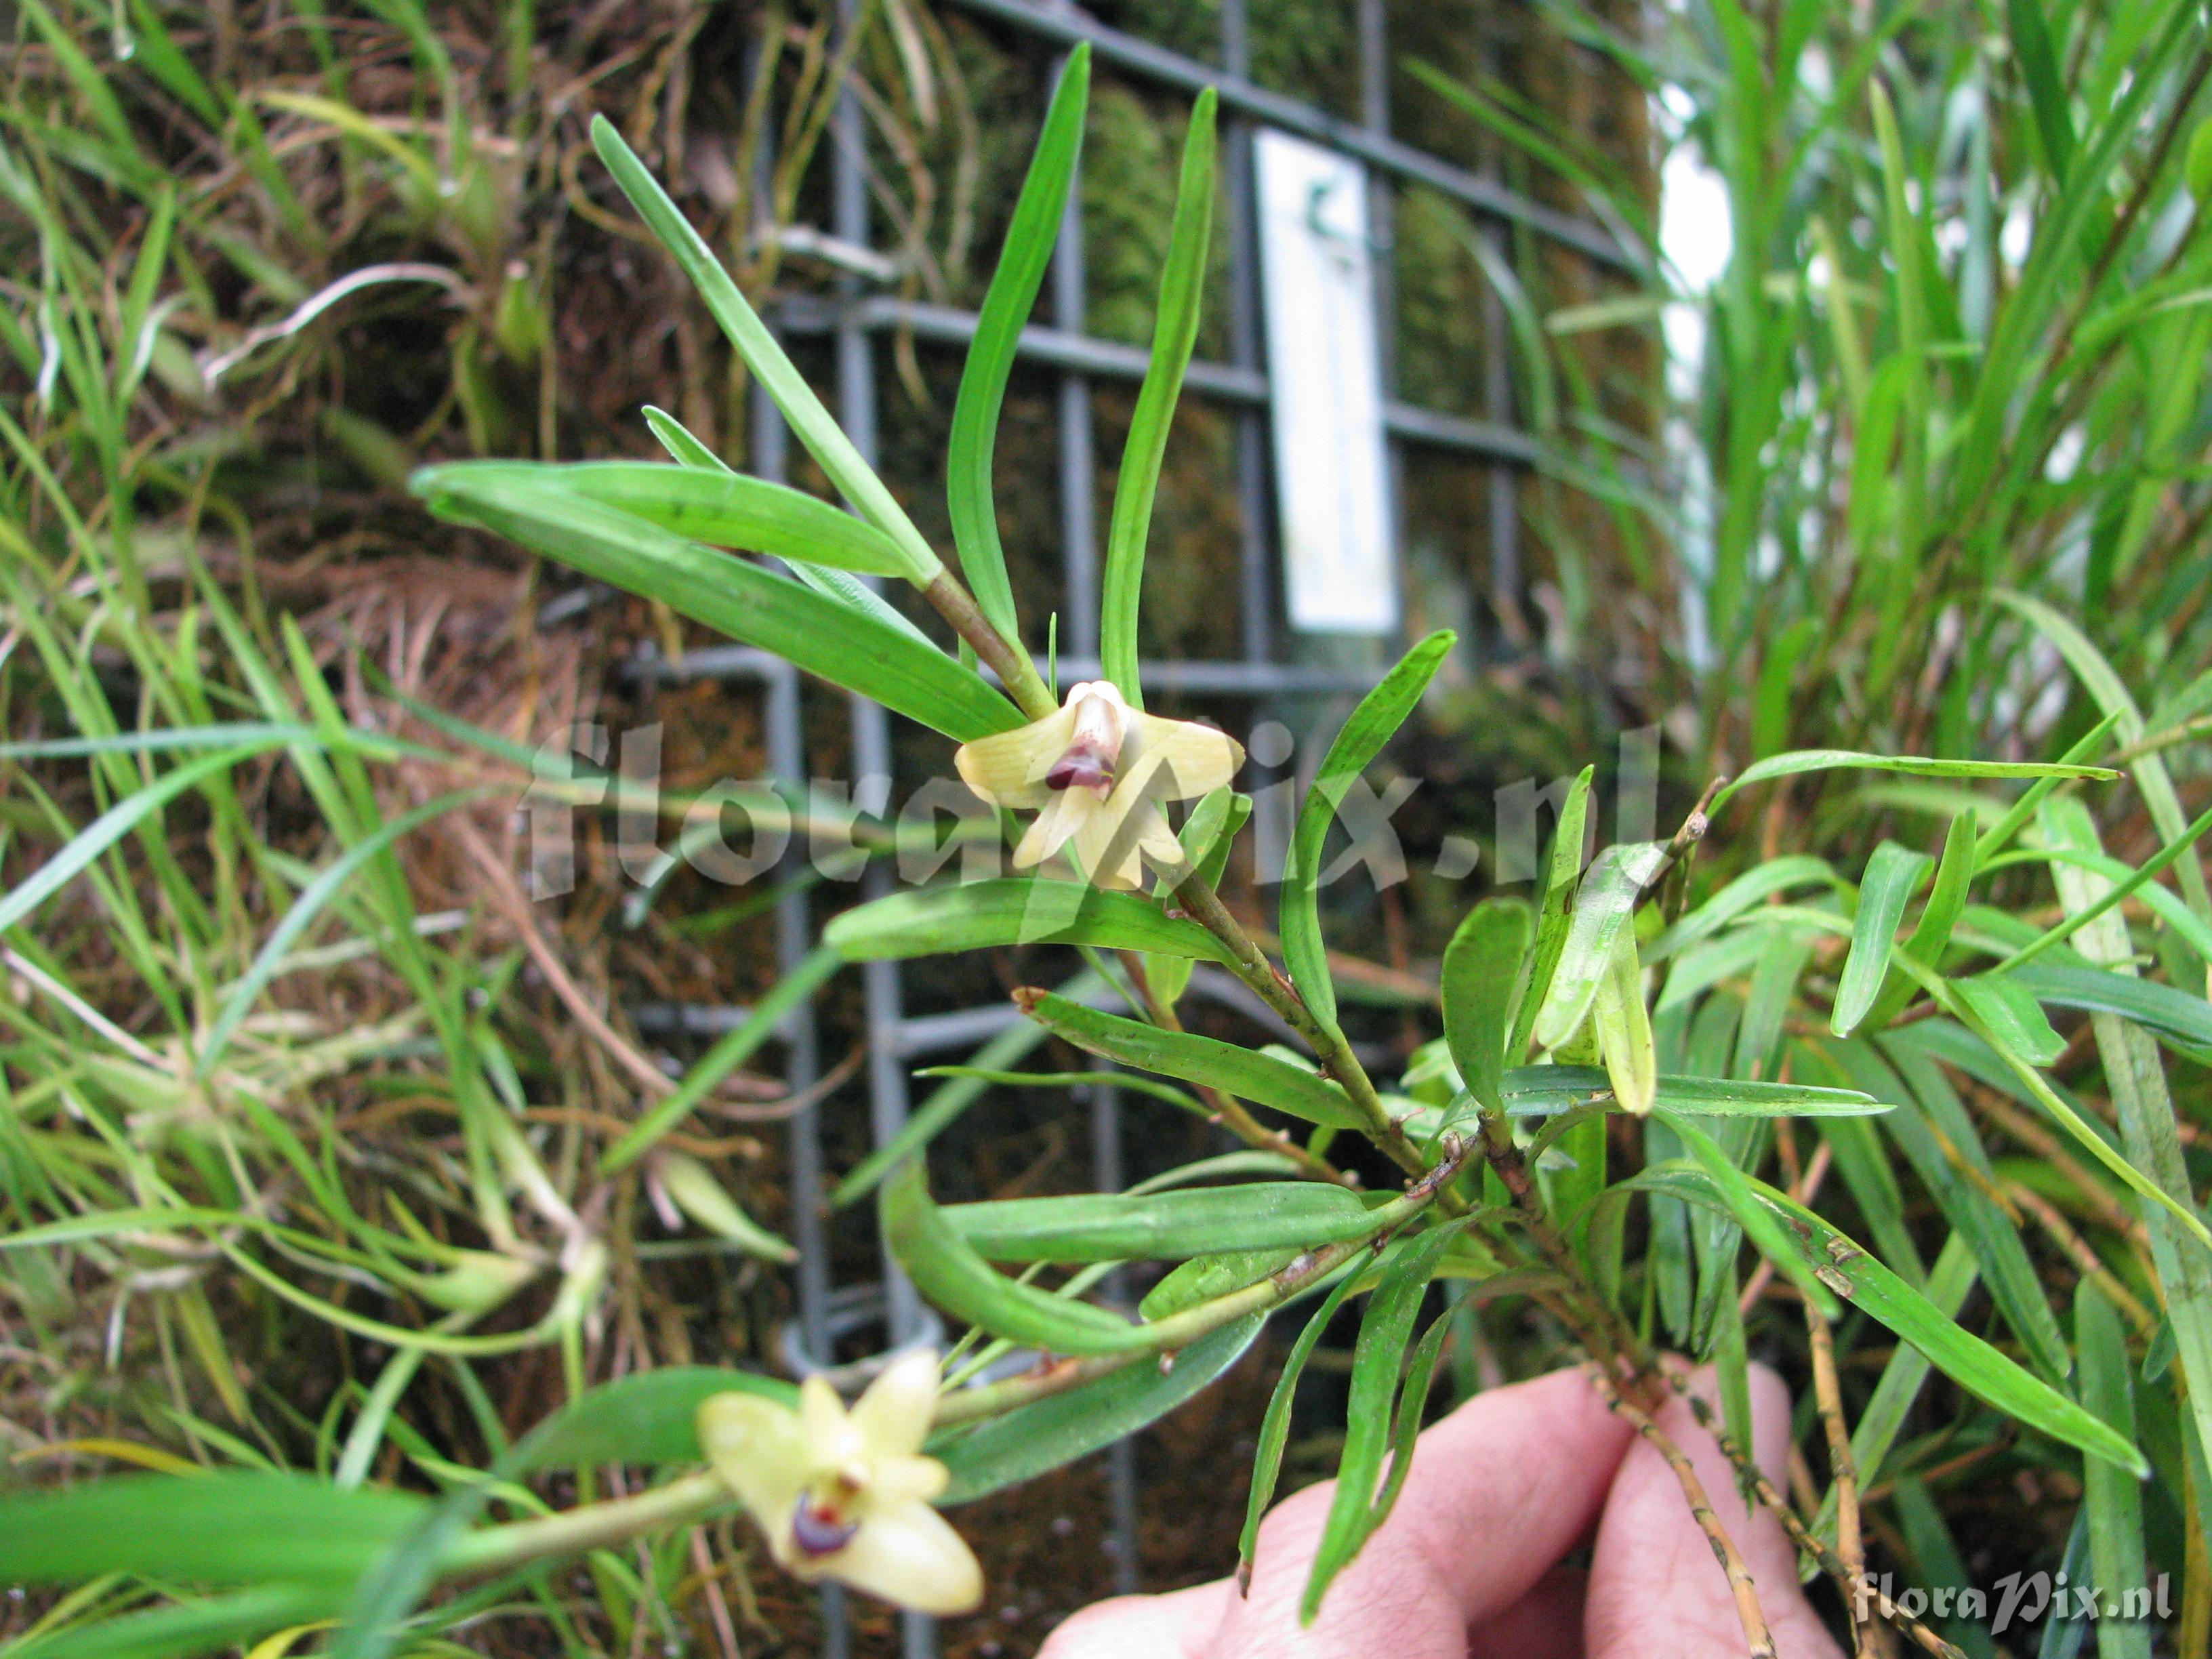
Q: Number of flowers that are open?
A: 2